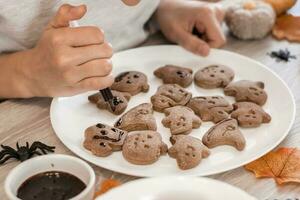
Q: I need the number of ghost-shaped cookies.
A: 6